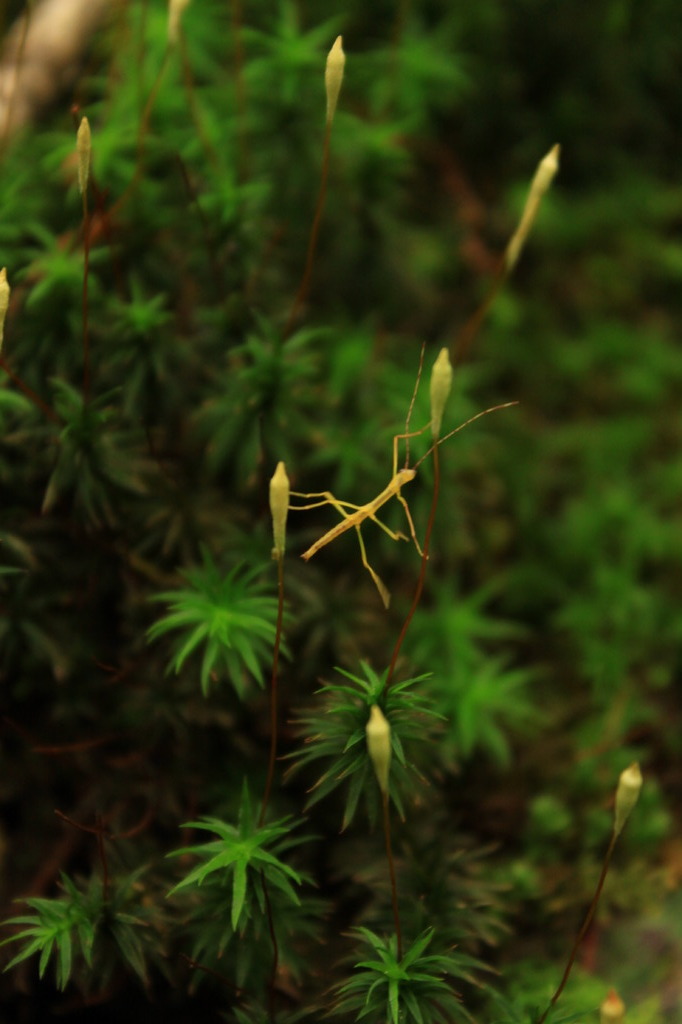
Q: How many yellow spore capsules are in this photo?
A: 10